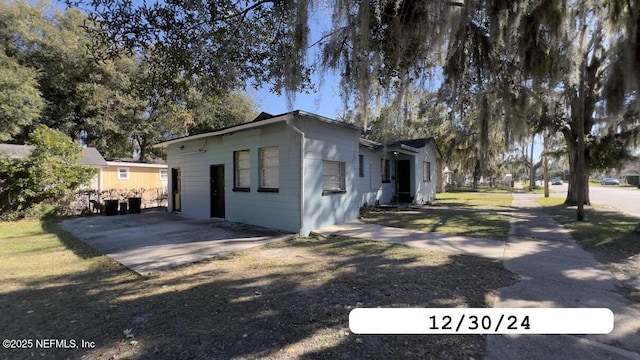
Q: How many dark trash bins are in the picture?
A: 3